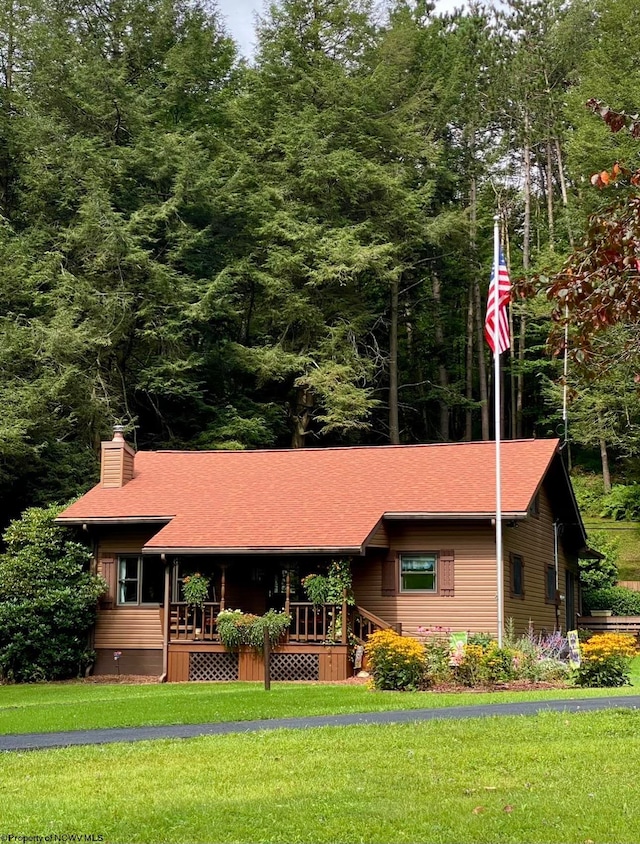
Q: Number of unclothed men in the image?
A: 0